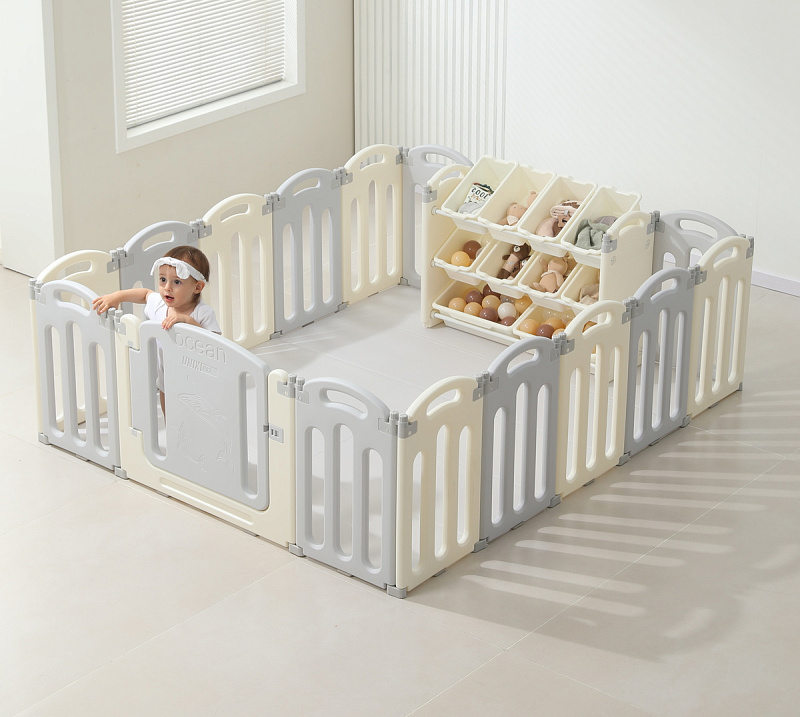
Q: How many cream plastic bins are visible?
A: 10